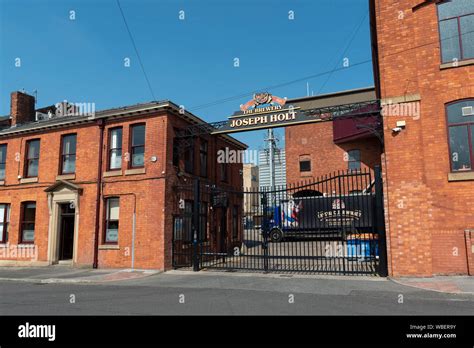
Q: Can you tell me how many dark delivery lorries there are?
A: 1